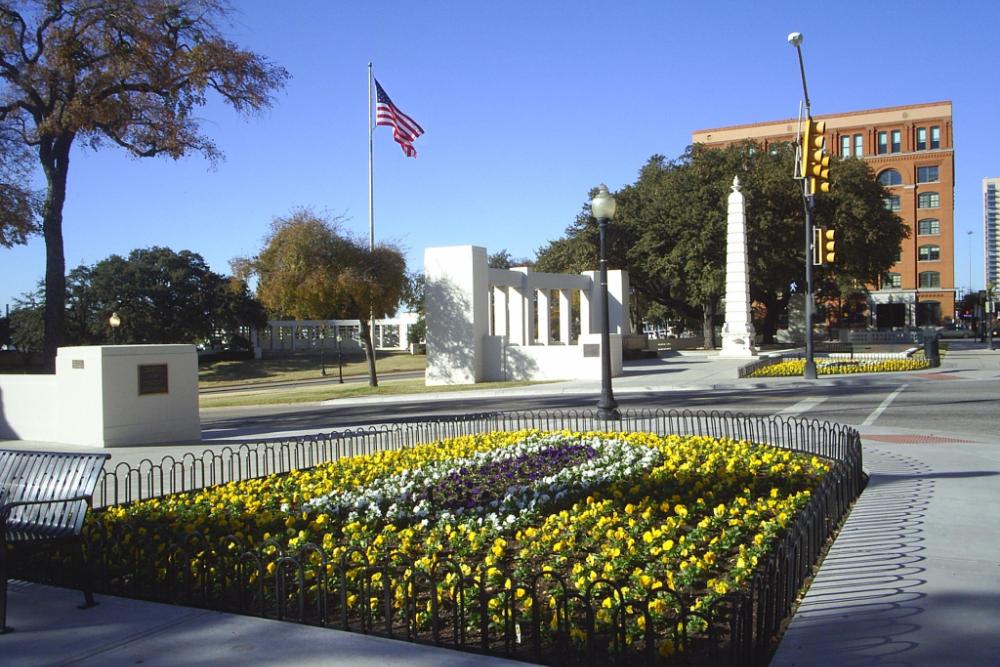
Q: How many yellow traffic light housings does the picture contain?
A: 3